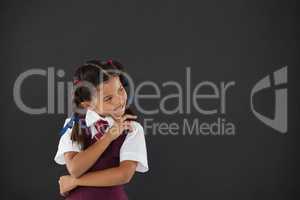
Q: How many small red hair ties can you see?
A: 2